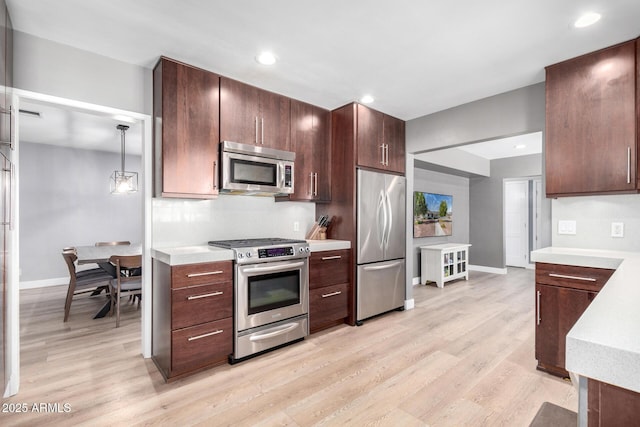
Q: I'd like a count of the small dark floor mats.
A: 1